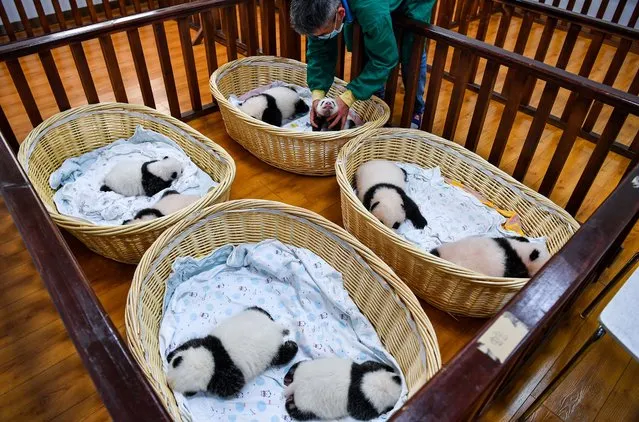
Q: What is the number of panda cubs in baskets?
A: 8